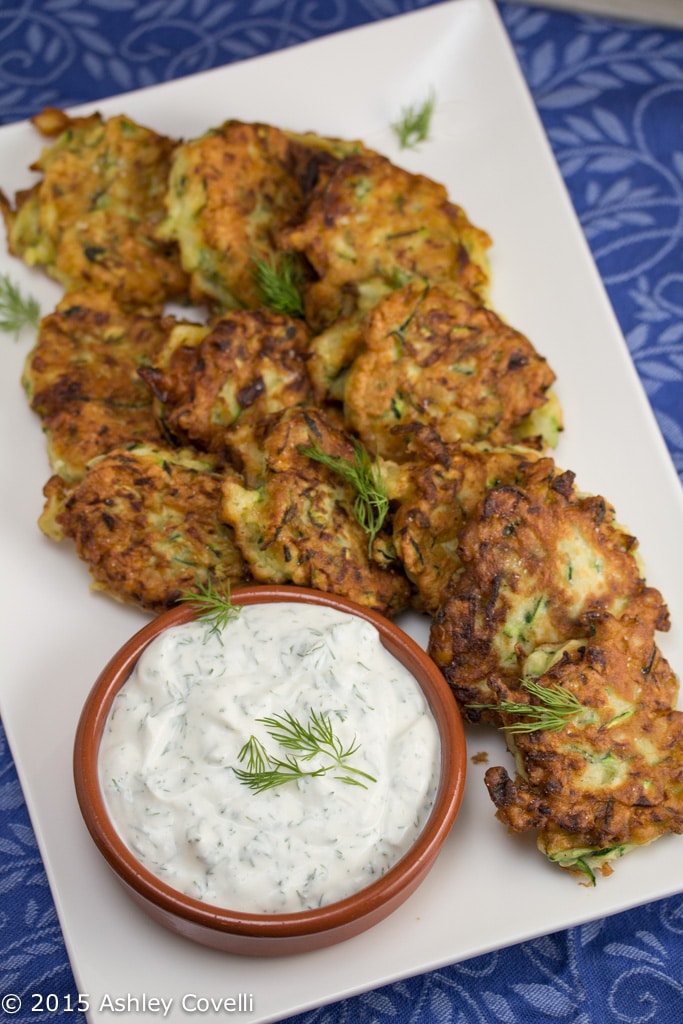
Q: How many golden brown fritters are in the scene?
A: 11